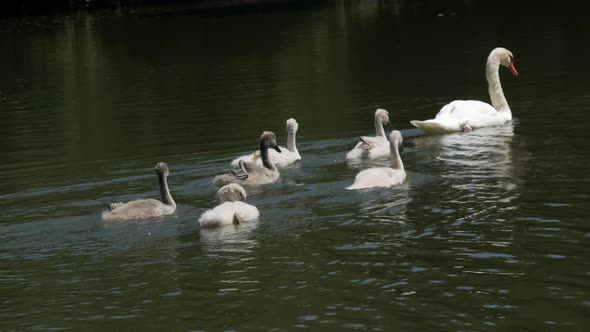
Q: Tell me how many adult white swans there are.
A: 1